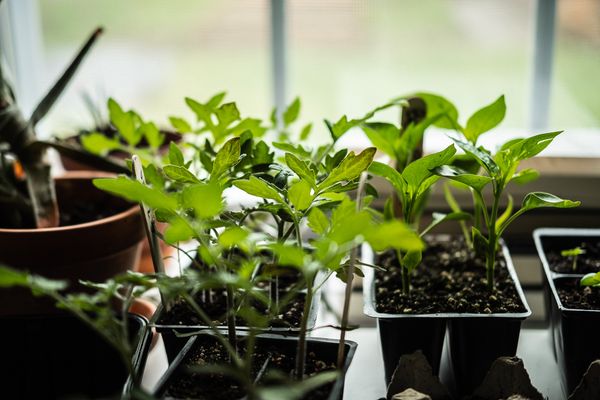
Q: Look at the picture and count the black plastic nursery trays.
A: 5